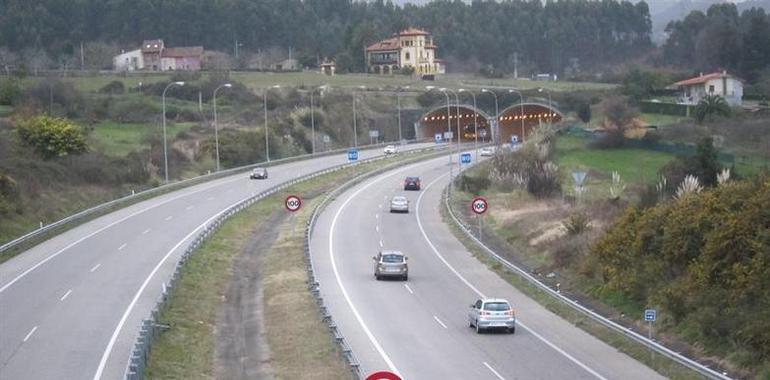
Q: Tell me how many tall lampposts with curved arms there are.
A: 12